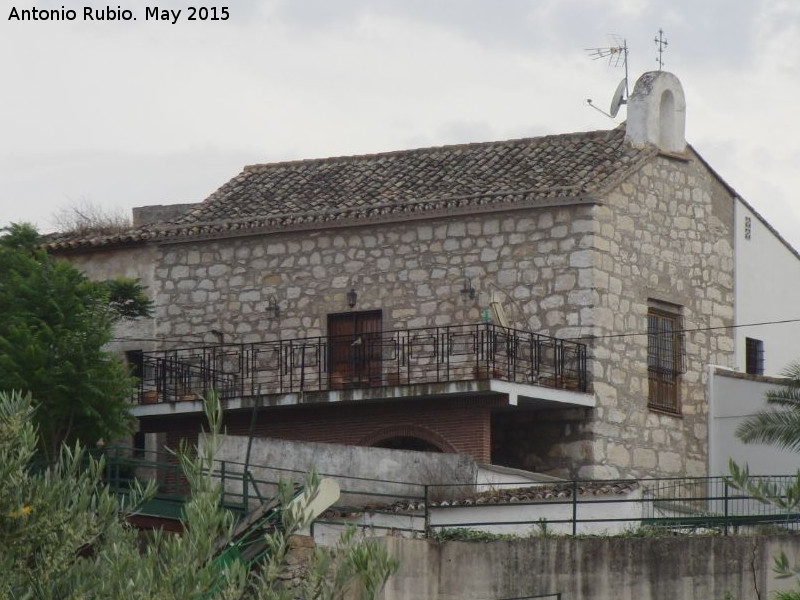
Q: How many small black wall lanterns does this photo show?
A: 3